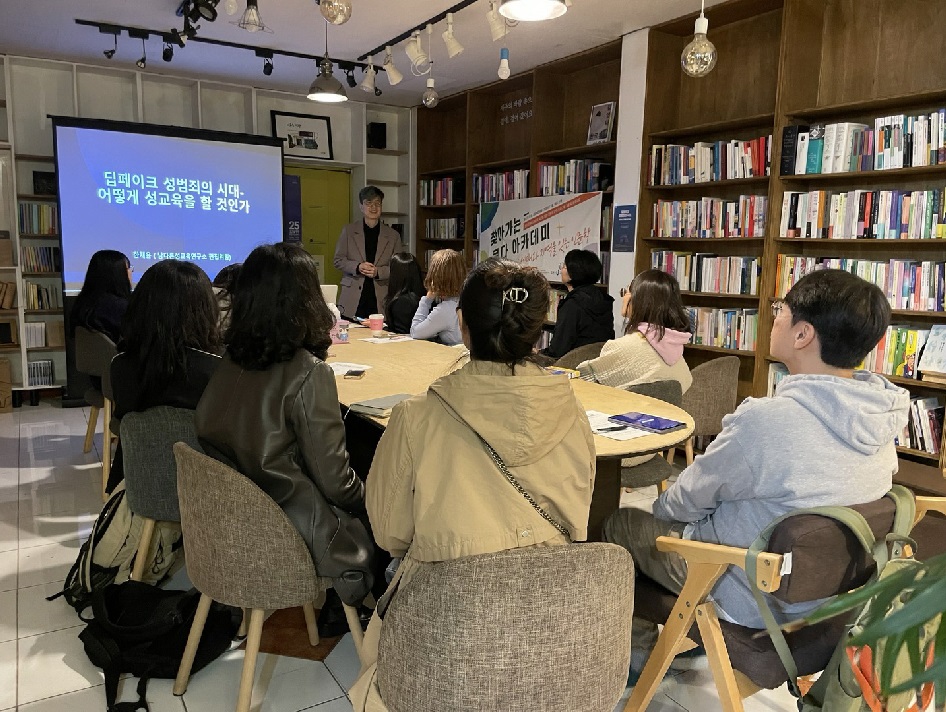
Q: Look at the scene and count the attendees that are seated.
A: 10